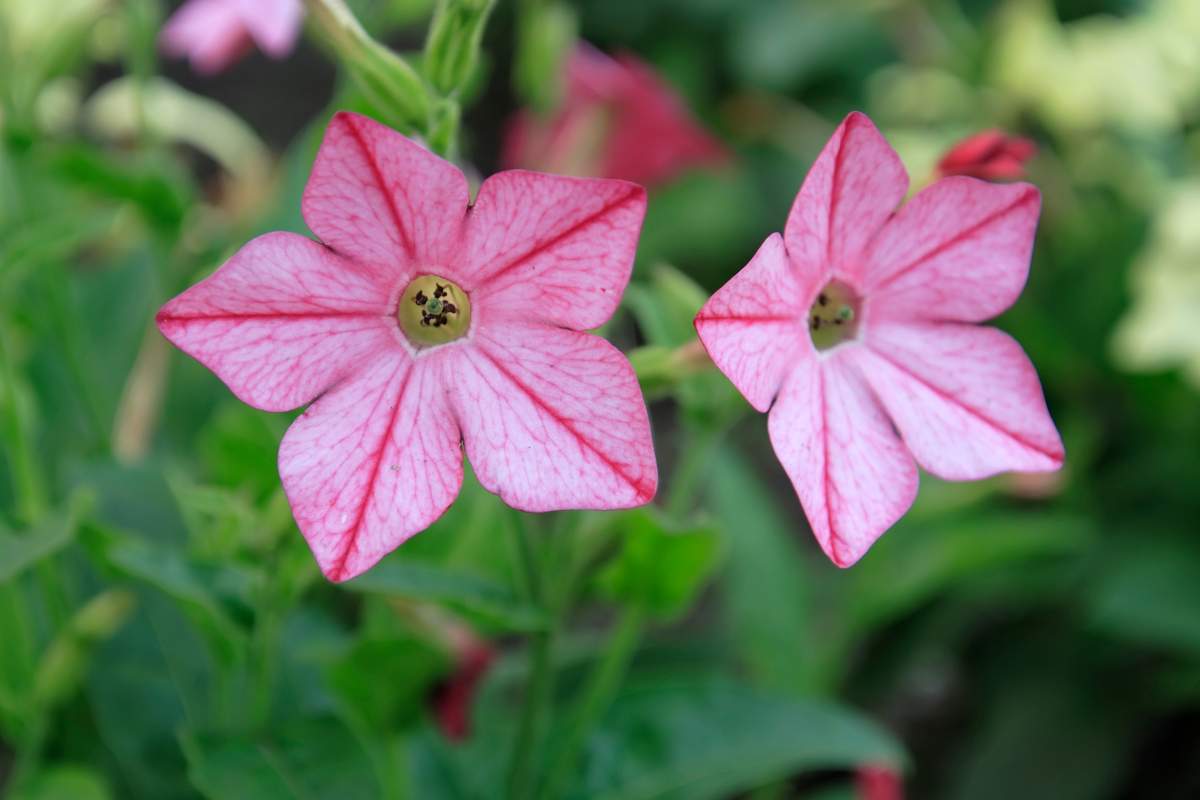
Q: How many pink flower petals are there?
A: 10